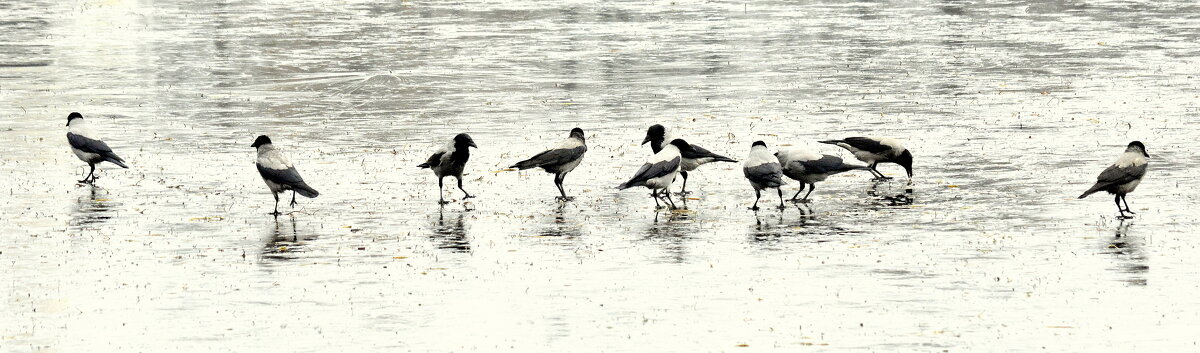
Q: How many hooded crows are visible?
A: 10